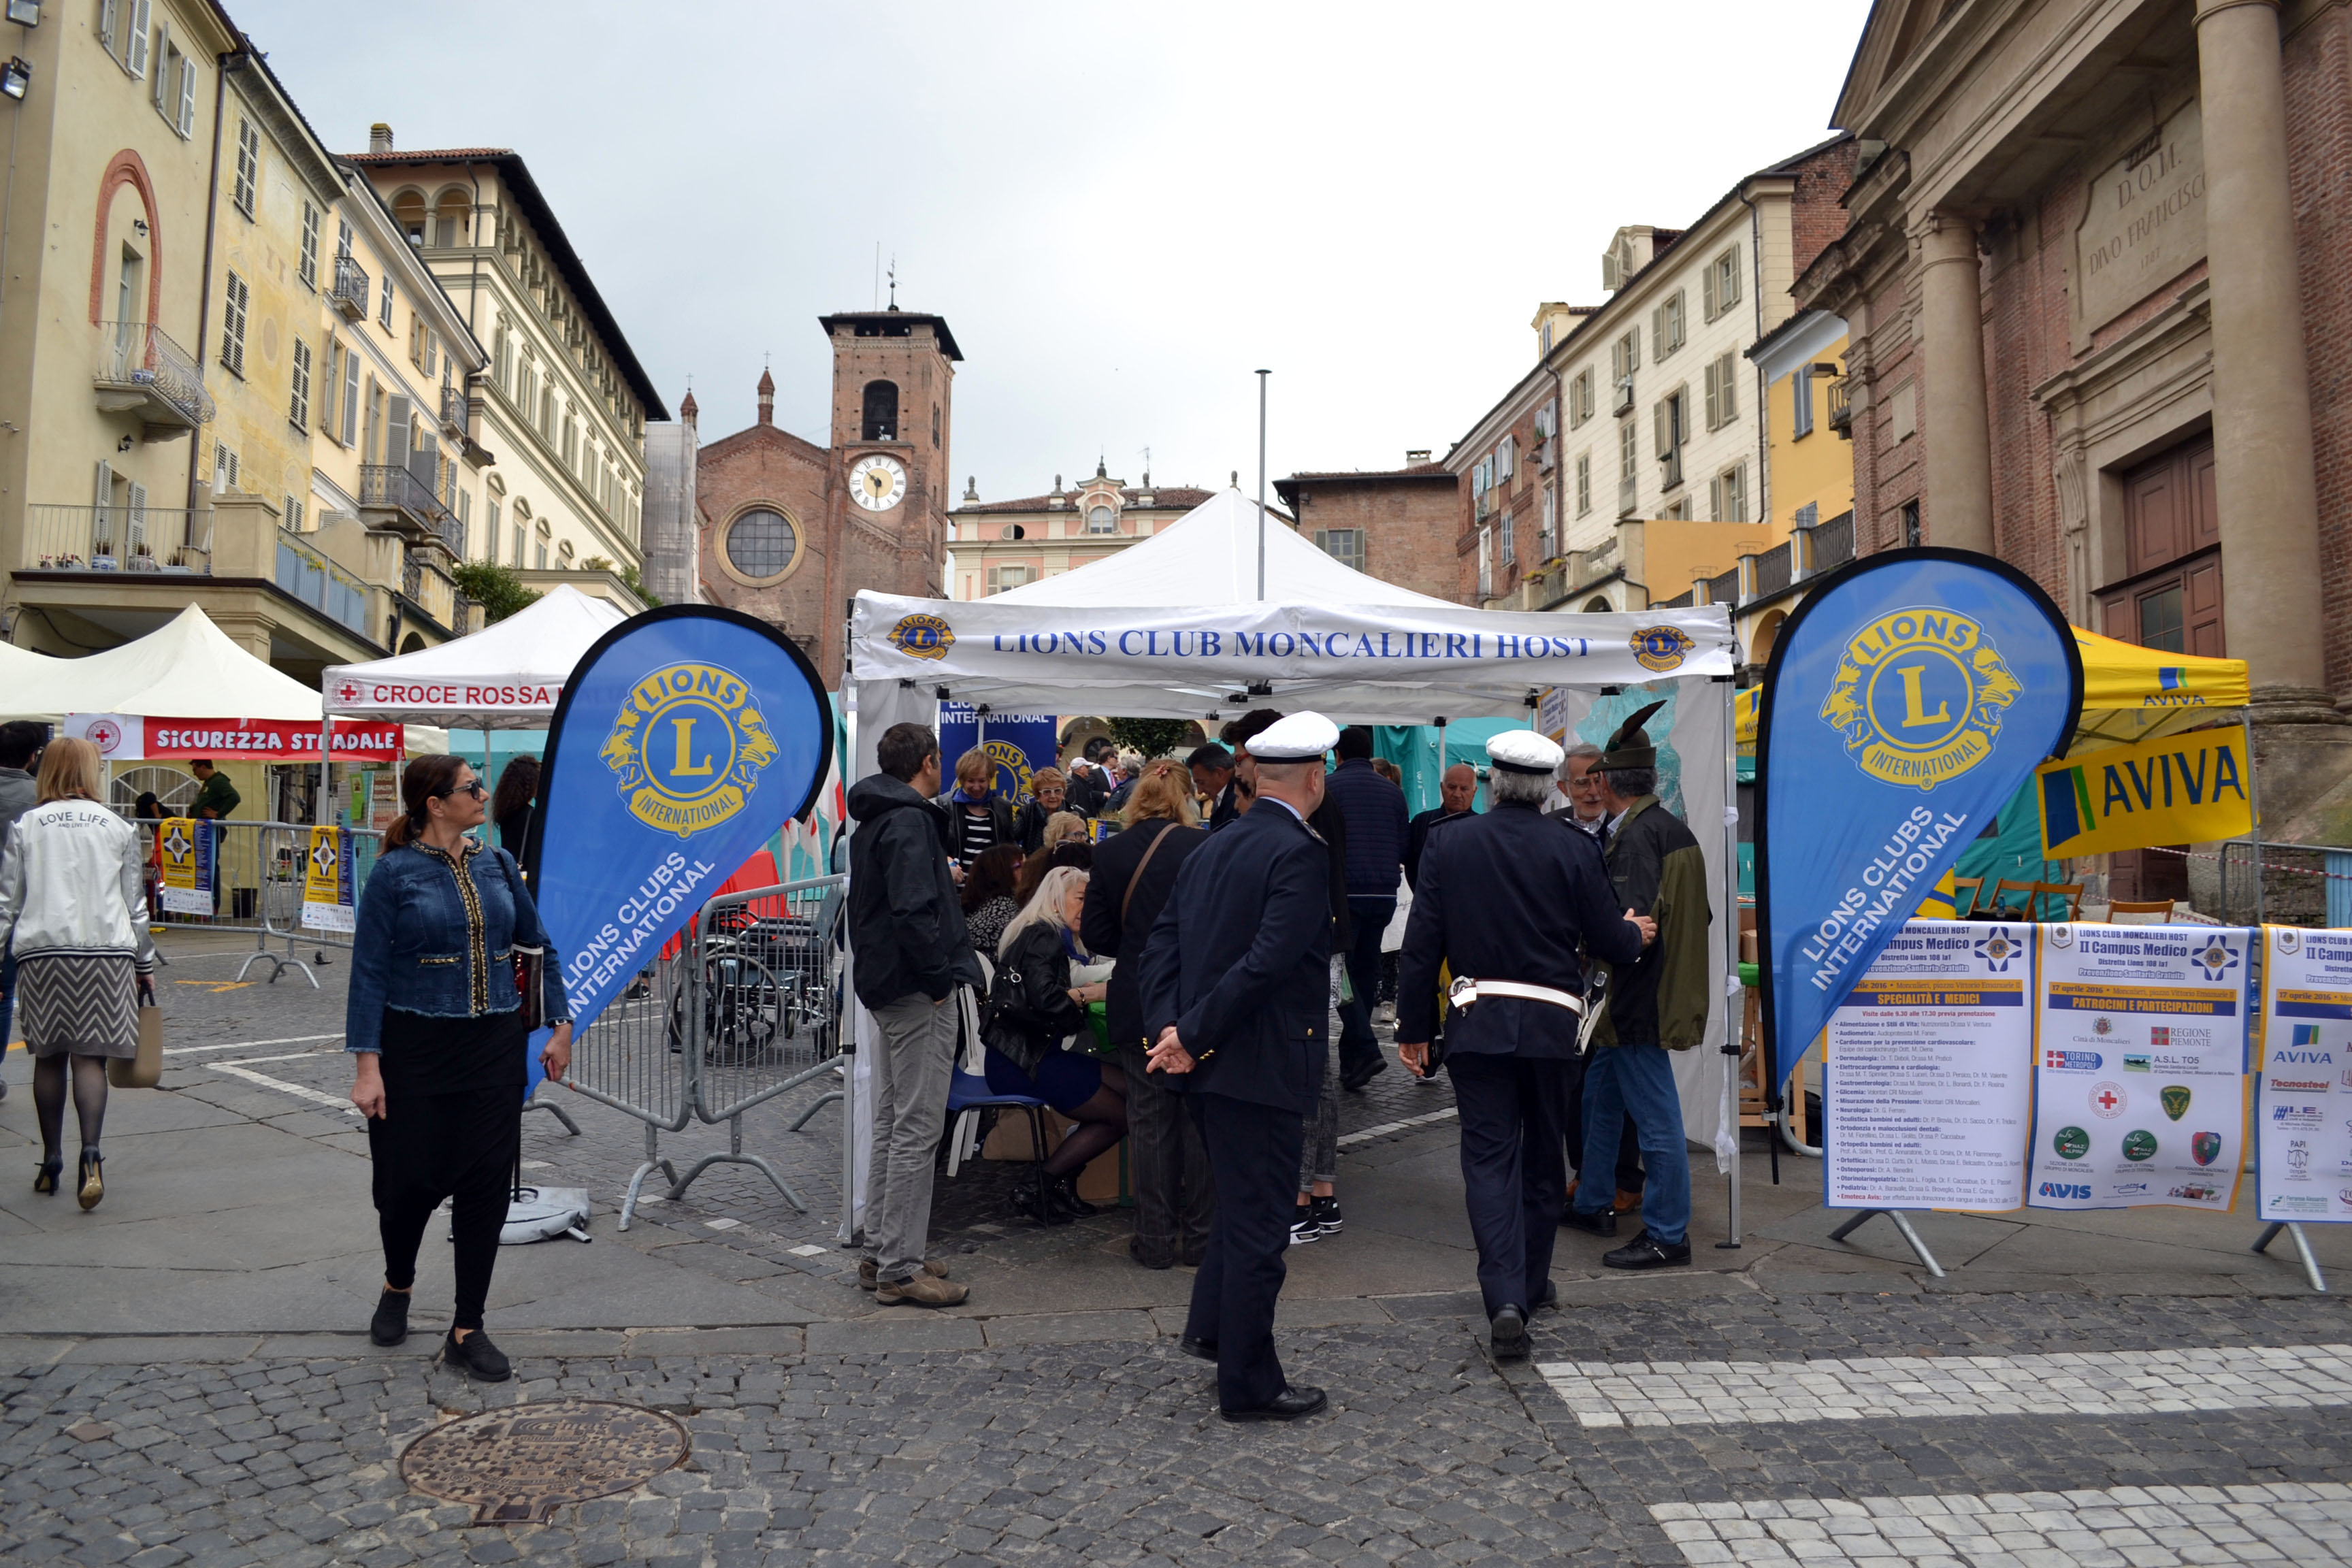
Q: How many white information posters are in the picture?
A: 3